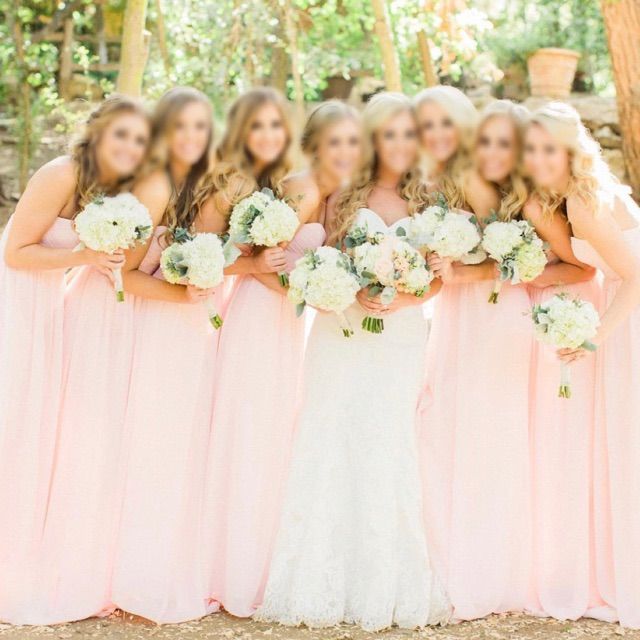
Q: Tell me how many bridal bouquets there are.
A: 8